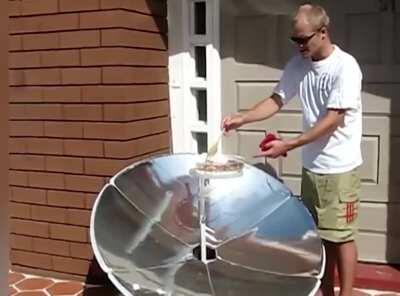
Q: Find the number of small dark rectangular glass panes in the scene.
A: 4